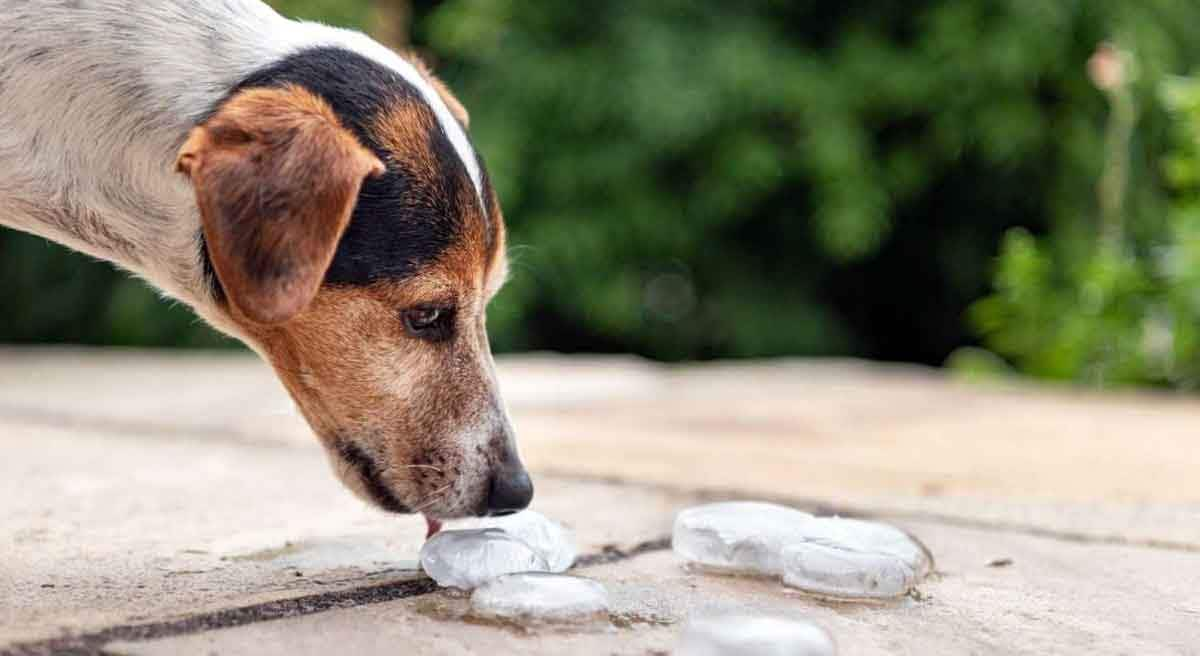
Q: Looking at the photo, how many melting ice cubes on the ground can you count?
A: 6